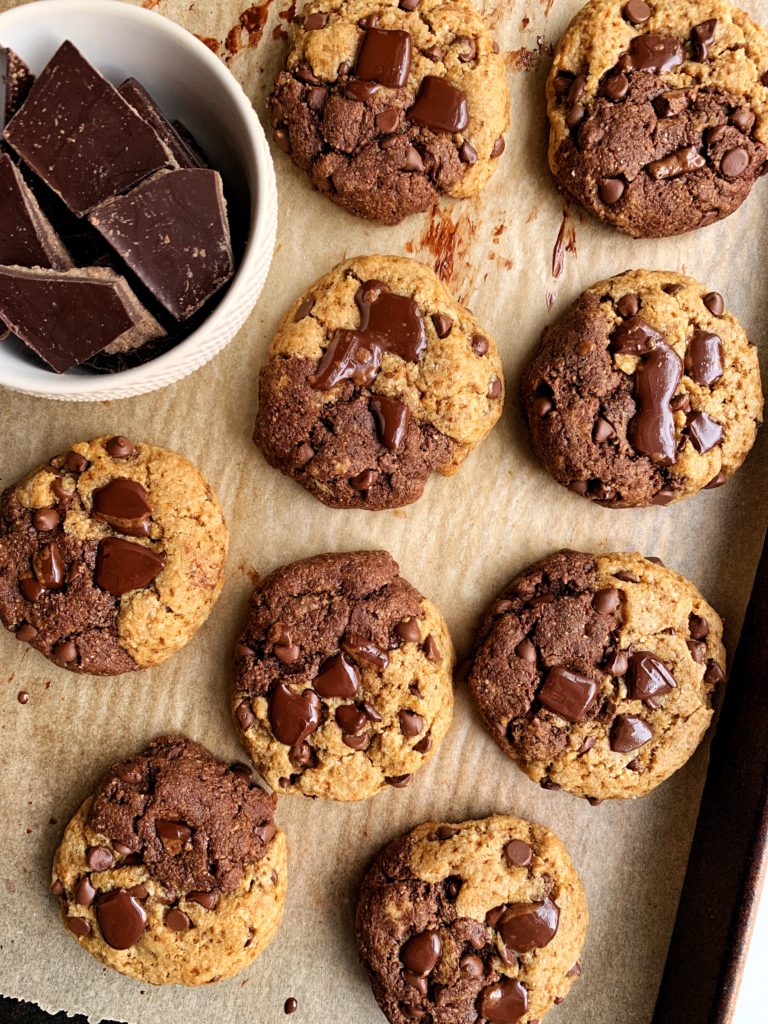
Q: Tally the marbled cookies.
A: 9